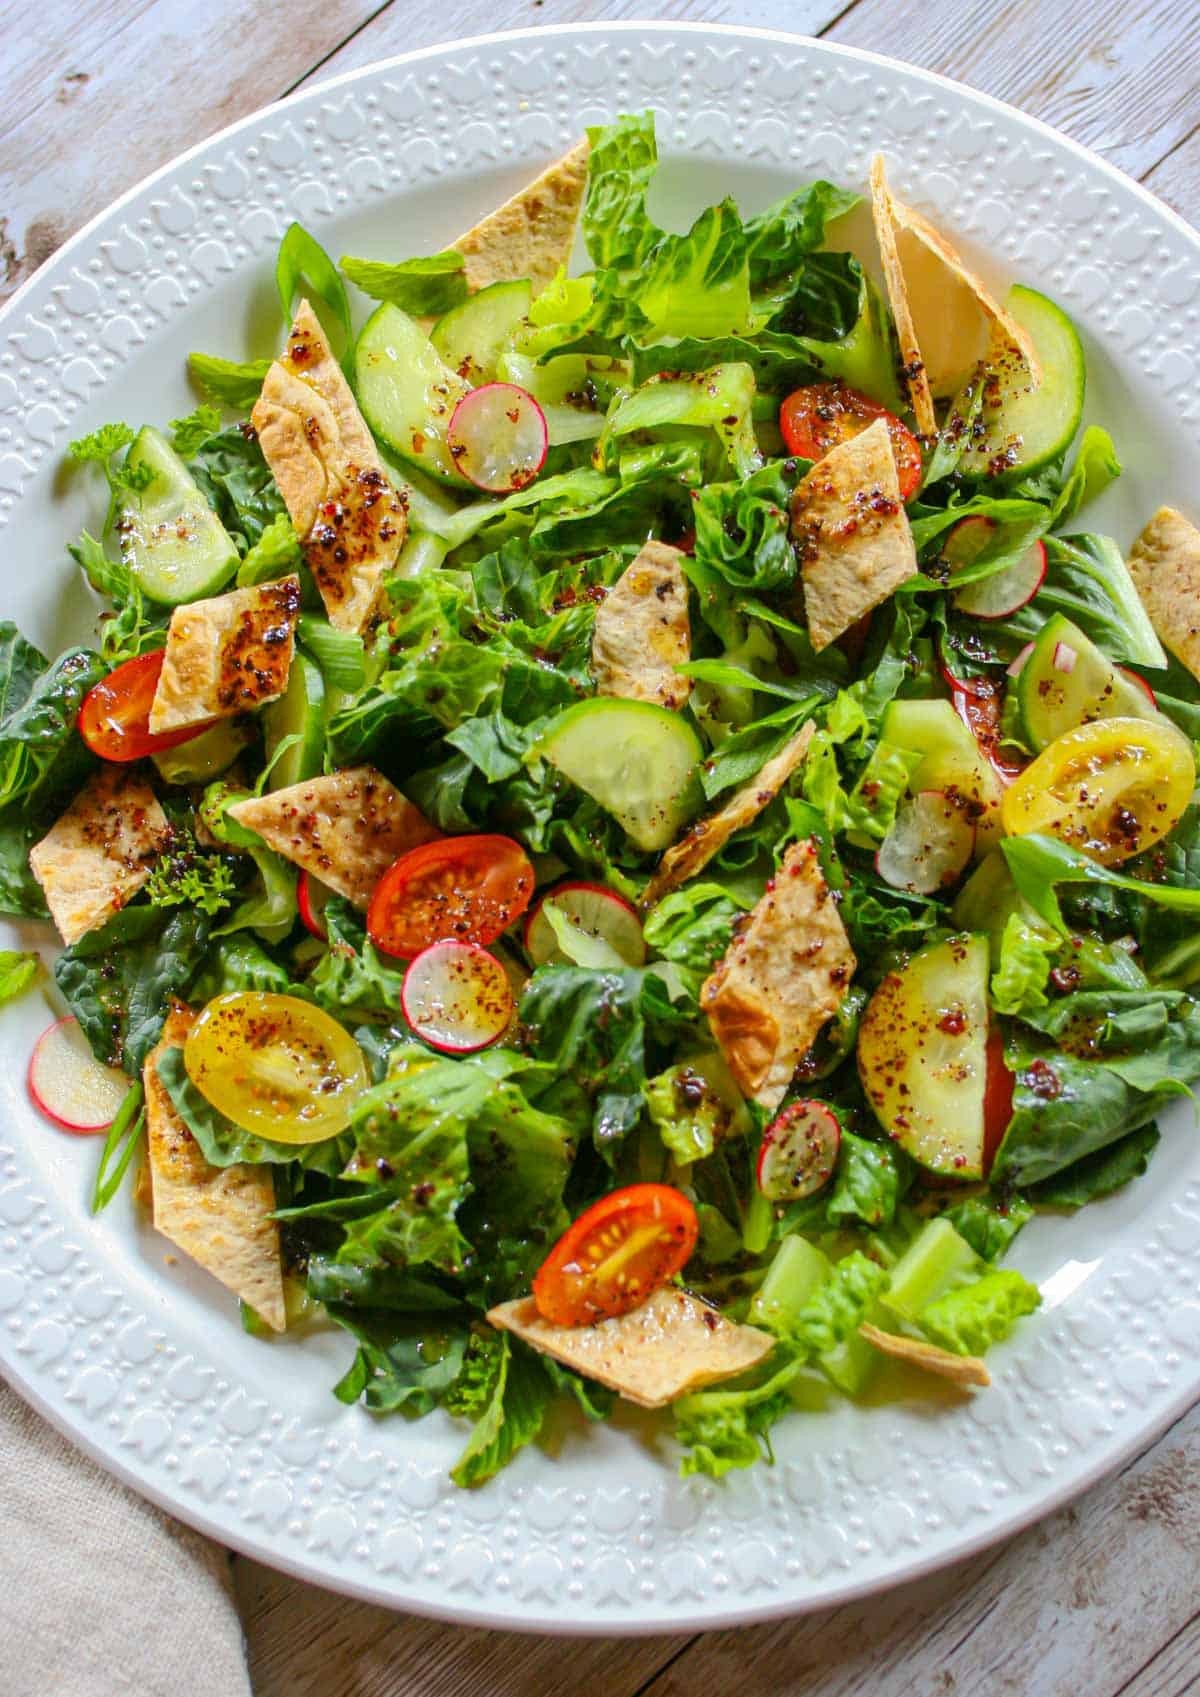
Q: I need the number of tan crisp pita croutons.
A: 14